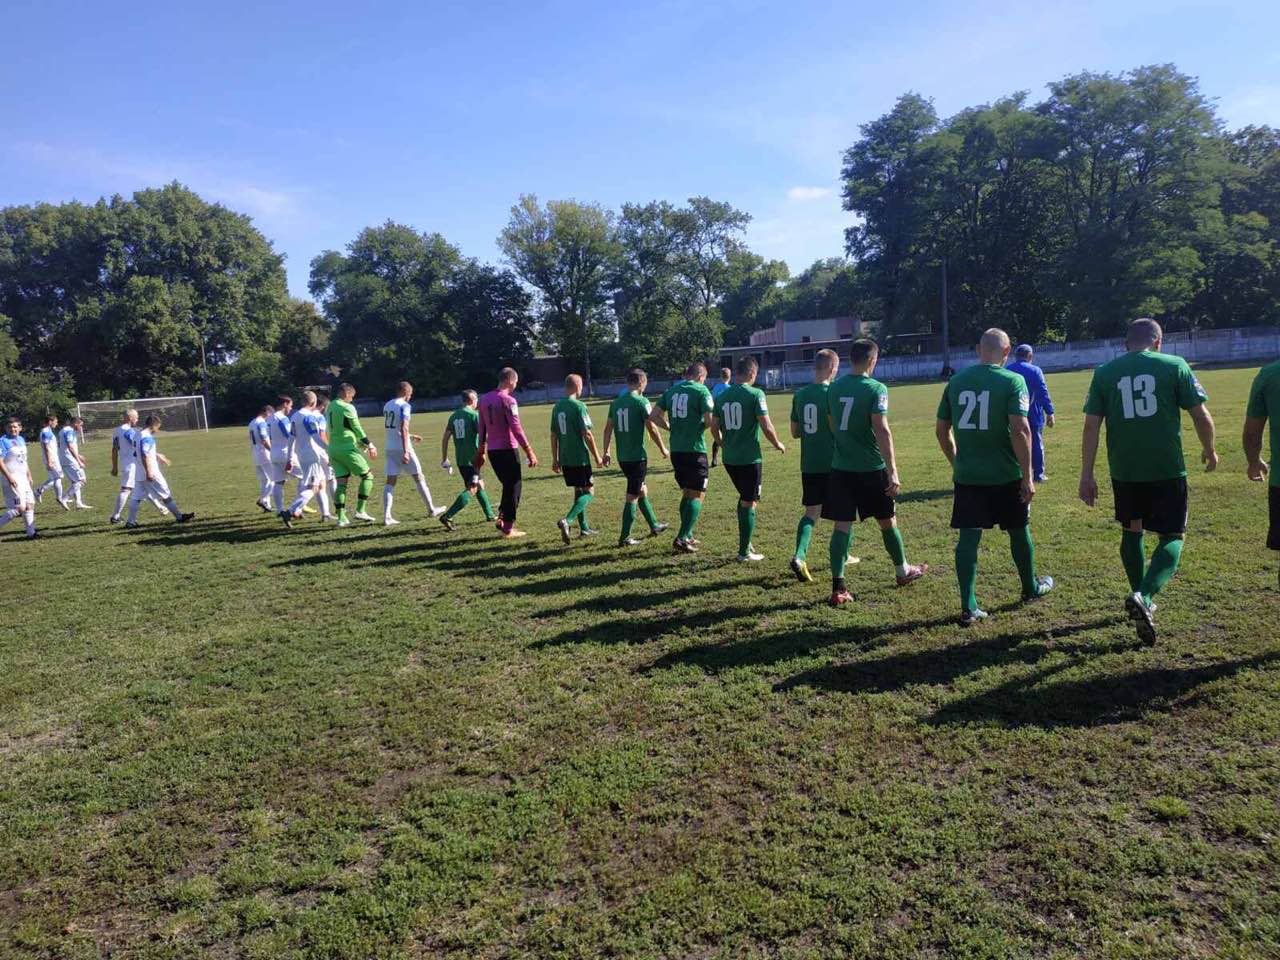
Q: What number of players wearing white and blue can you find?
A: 10